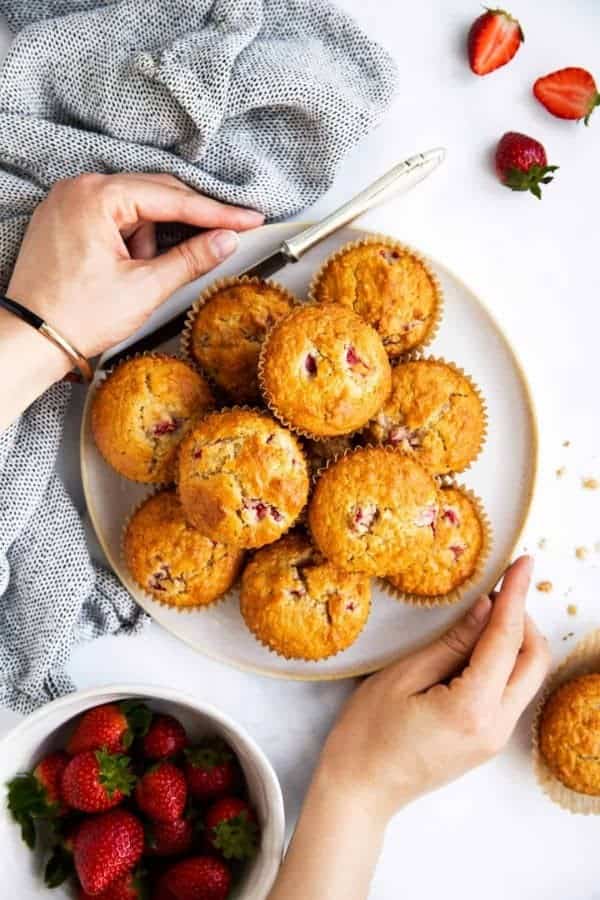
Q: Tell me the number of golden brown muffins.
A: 11